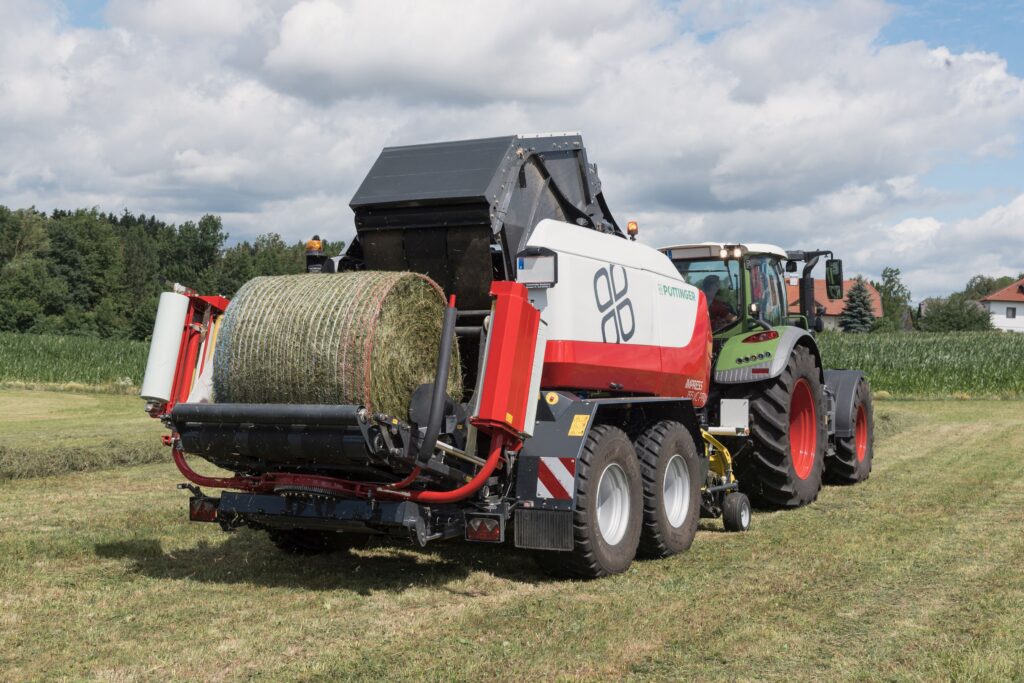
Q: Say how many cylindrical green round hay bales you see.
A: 1